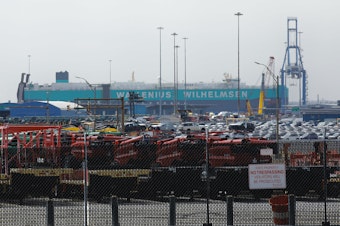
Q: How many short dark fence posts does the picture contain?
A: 5